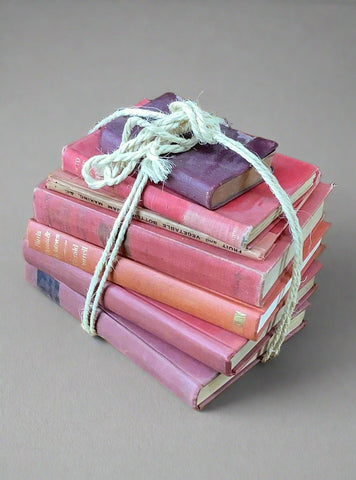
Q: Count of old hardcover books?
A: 7